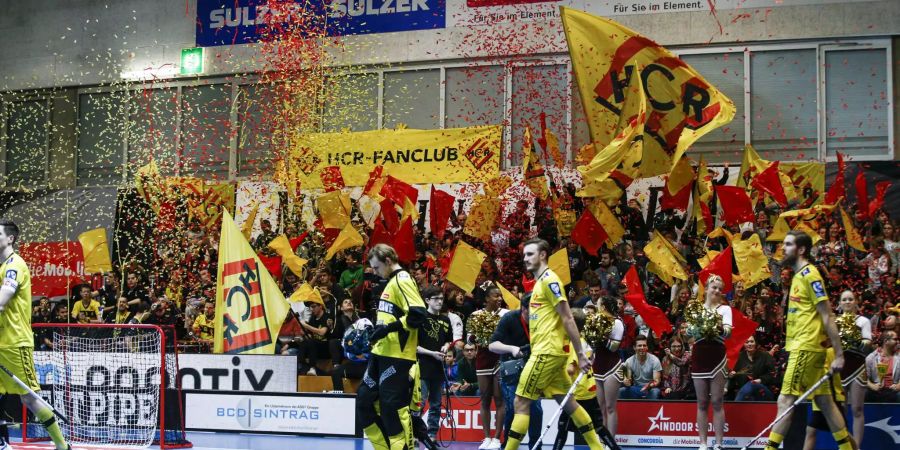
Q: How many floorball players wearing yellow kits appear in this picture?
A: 4